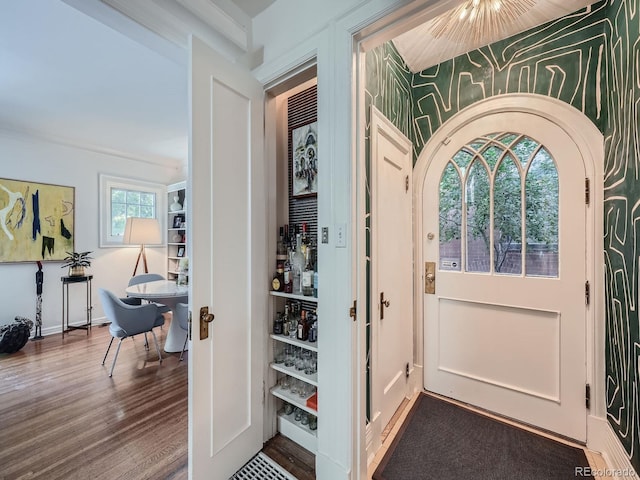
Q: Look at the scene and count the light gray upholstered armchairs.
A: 3